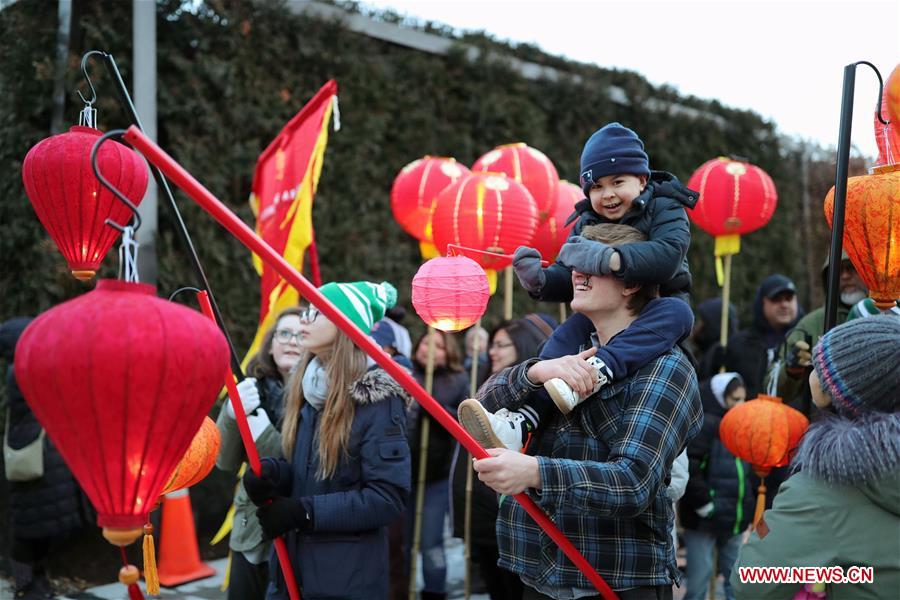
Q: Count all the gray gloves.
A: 2